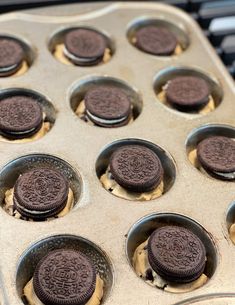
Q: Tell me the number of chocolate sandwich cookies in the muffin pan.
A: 11